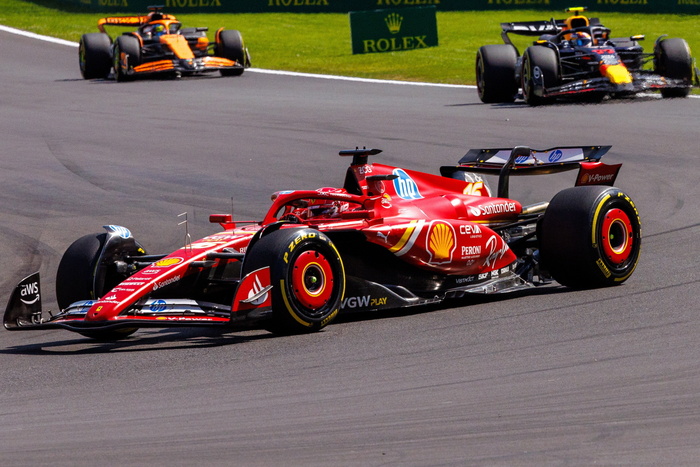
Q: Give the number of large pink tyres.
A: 0